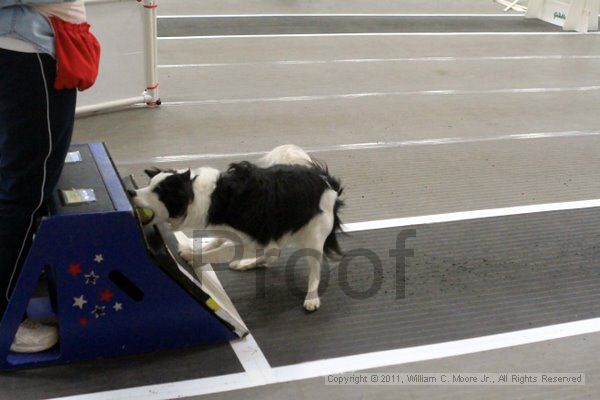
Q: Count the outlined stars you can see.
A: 2